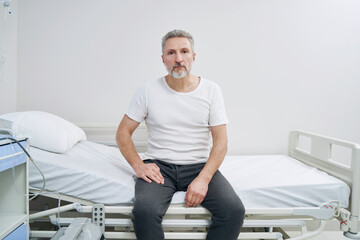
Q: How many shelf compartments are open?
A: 1